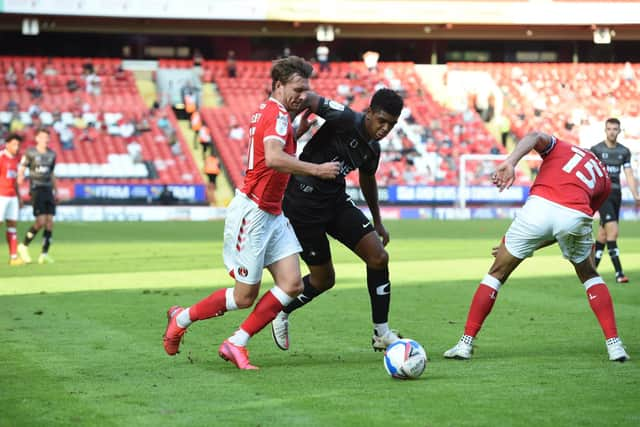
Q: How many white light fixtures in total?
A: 3